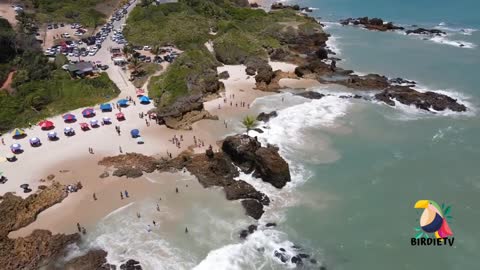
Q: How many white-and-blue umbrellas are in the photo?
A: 6